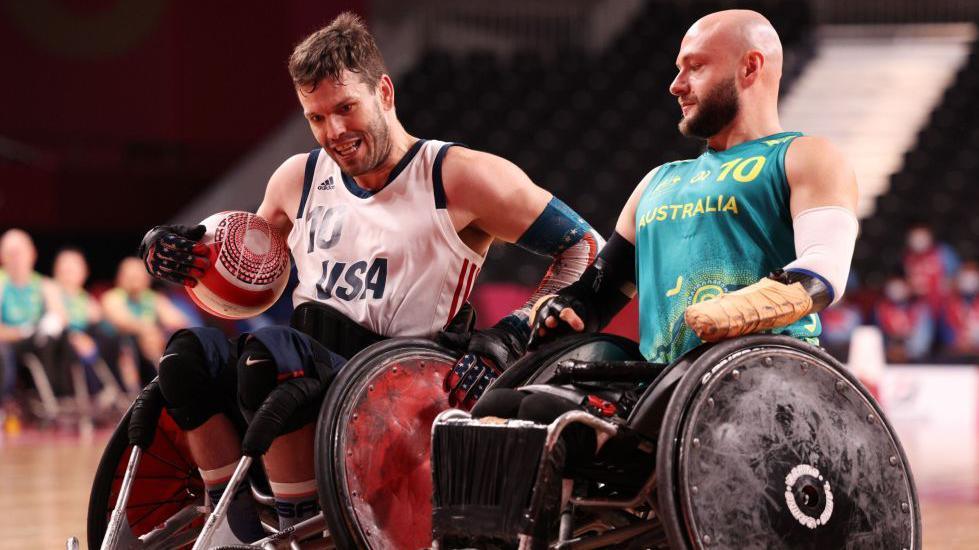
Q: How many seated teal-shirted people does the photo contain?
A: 4